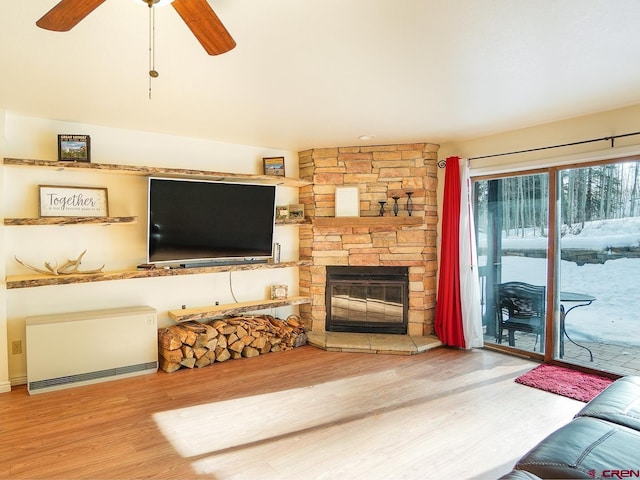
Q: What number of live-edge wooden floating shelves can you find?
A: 5